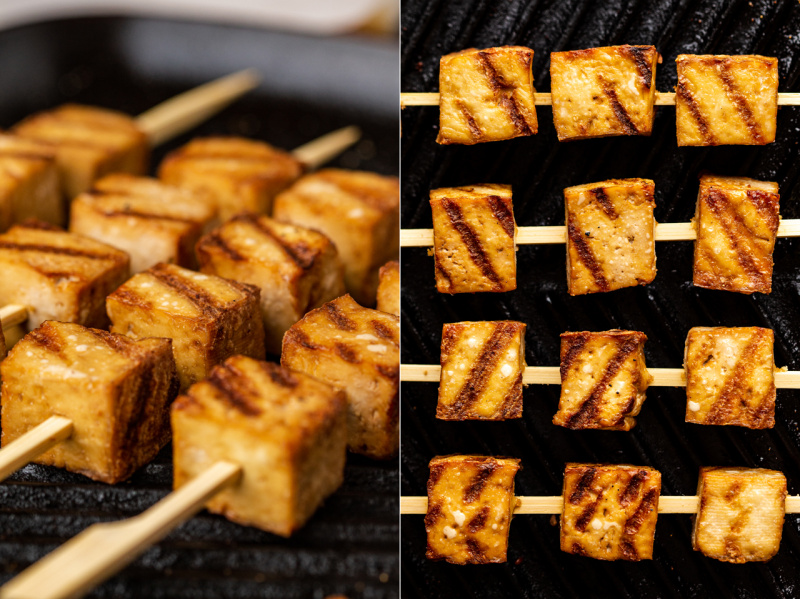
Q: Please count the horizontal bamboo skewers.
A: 4